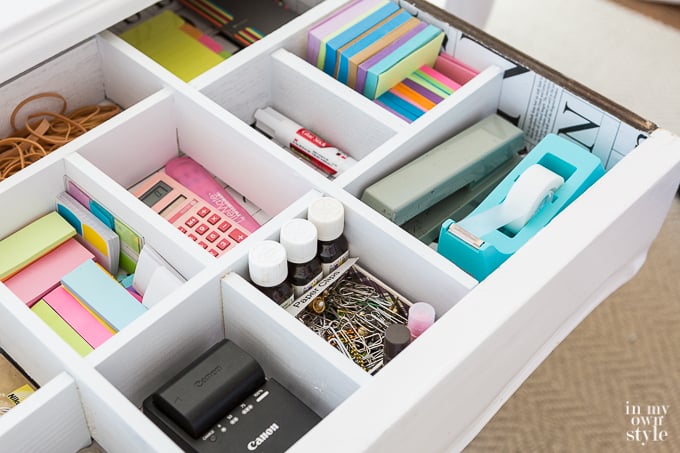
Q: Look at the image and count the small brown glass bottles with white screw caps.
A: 3